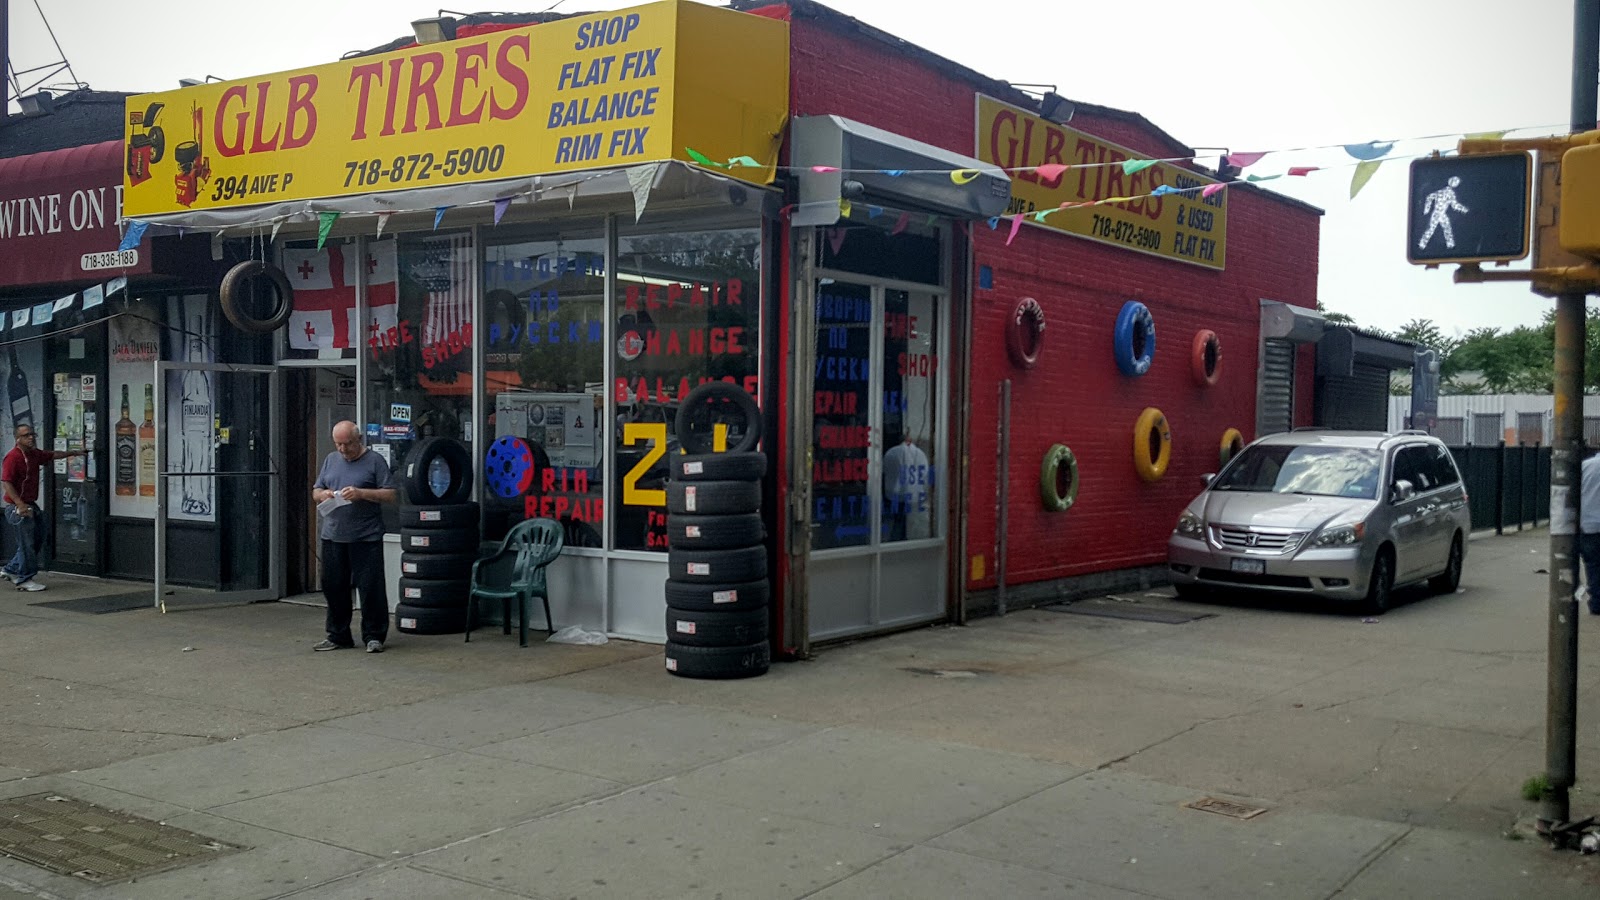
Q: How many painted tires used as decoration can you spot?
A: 6